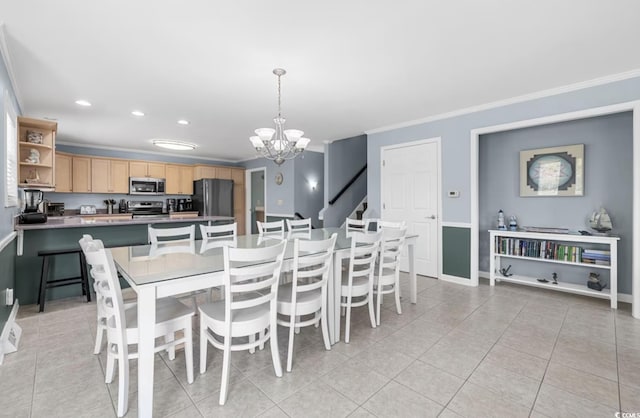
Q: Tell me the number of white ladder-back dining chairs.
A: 12